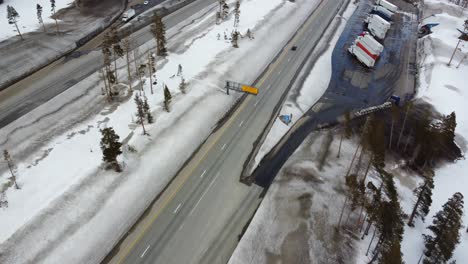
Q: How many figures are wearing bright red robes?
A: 0